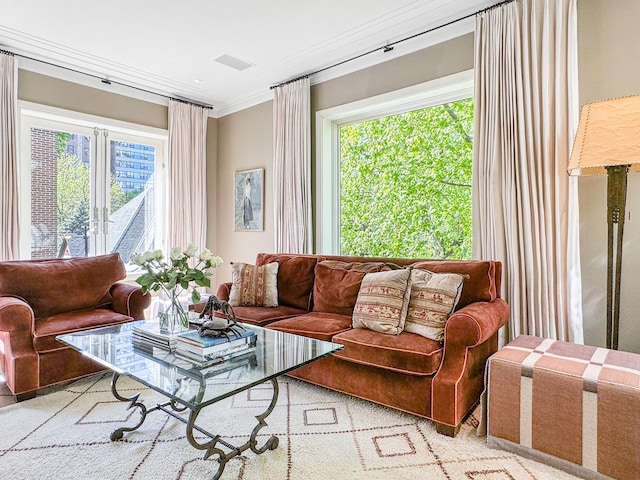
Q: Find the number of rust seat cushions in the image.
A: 4